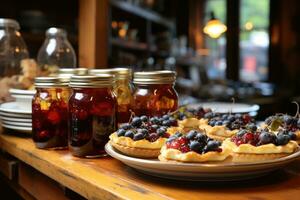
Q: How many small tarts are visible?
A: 6